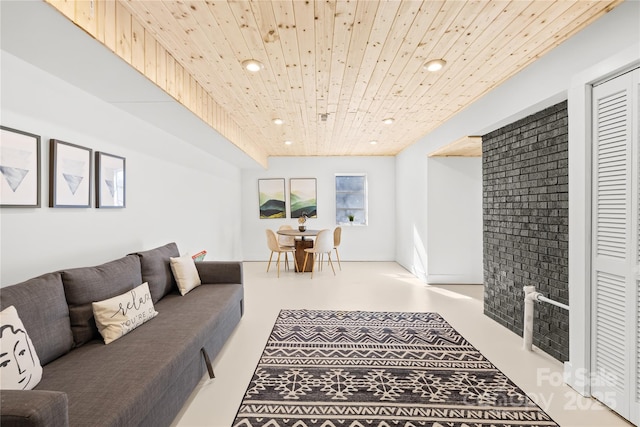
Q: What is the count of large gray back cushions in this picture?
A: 3